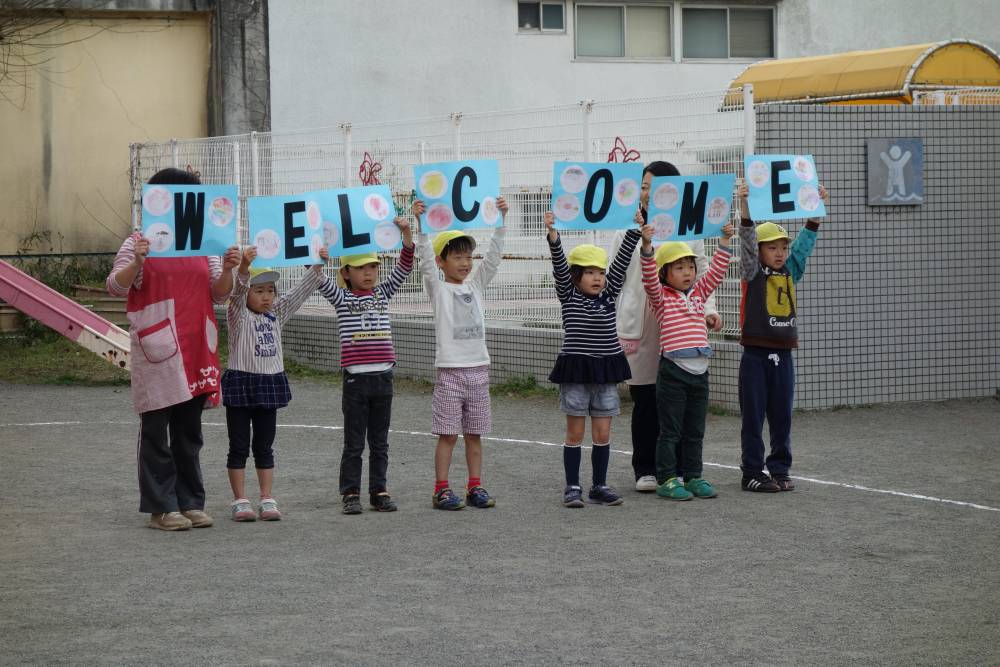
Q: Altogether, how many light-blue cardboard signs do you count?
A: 7